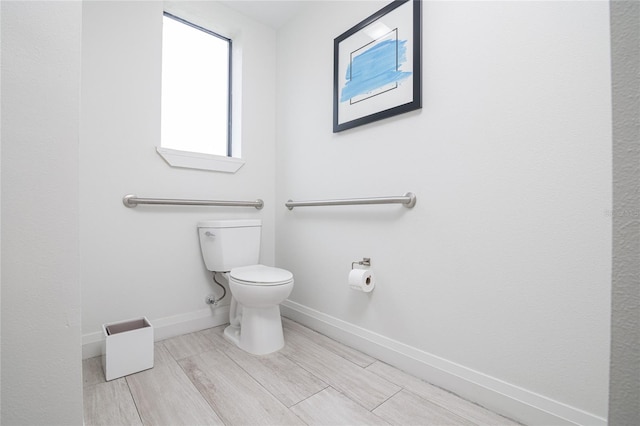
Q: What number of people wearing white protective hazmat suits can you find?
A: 0